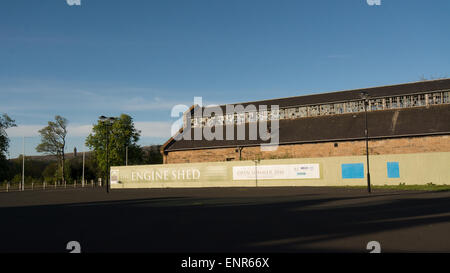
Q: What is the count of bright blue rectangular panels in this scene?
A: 2